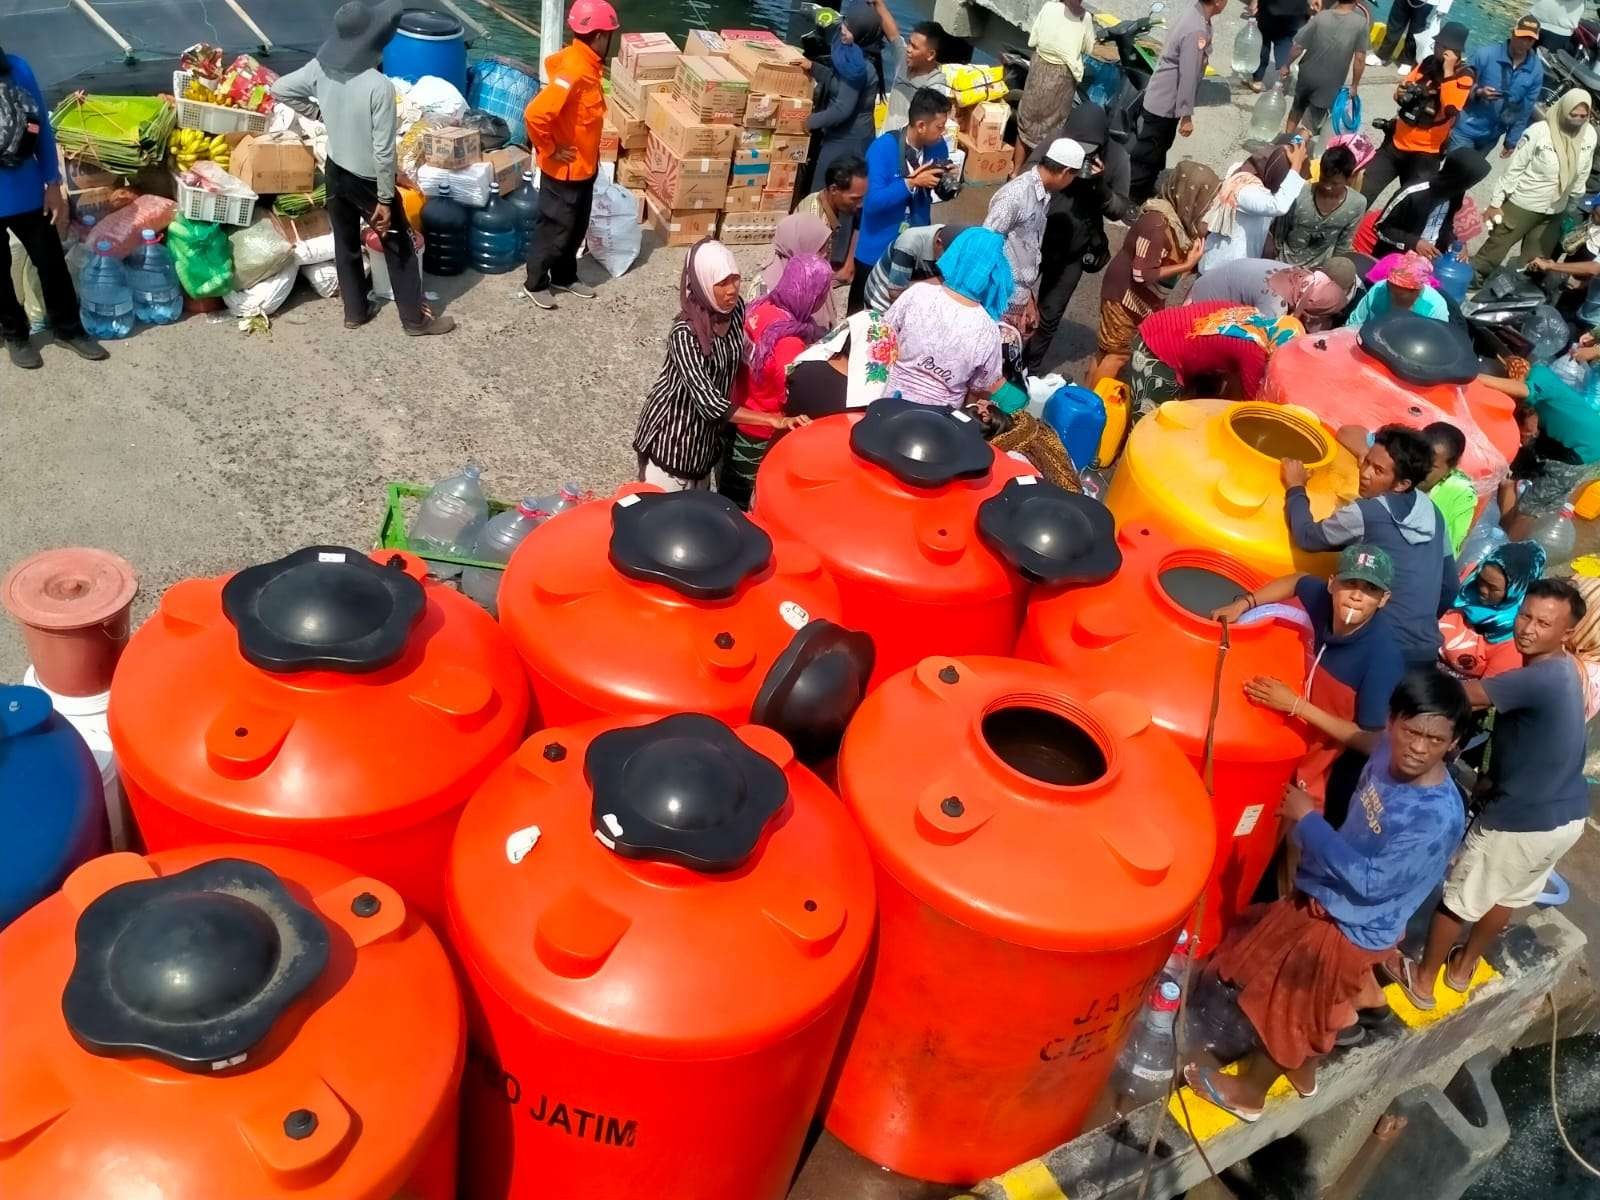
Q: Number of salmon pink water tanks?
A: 1